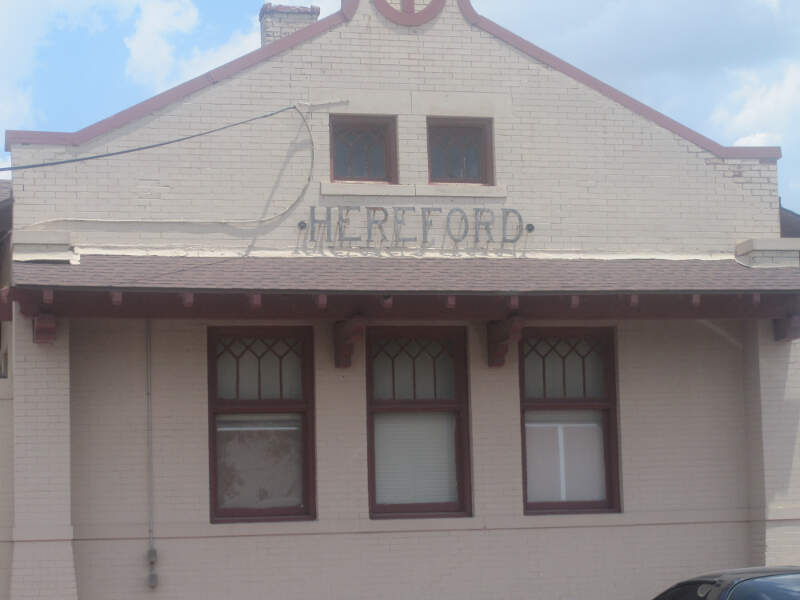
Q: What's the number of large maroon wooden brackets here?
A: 4